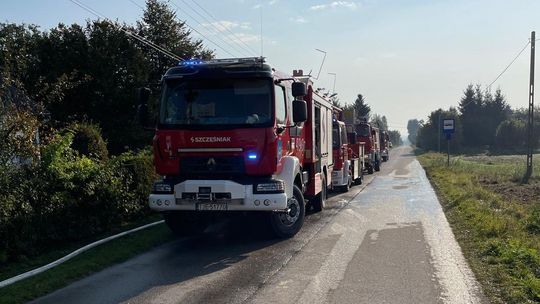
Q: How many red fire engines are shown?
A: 4